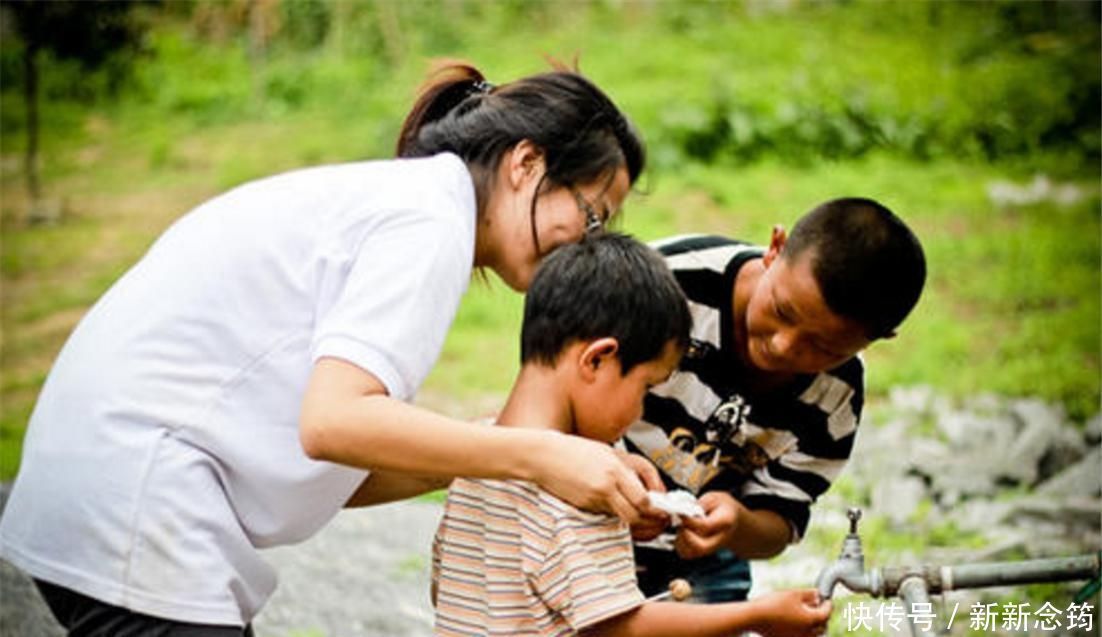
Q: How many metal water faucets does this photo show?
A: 1